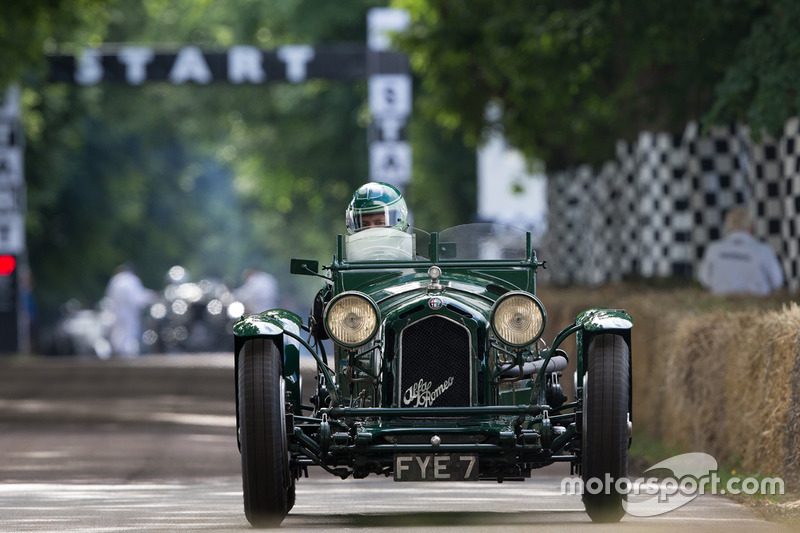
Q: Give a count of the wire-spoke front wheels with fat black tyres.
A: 2